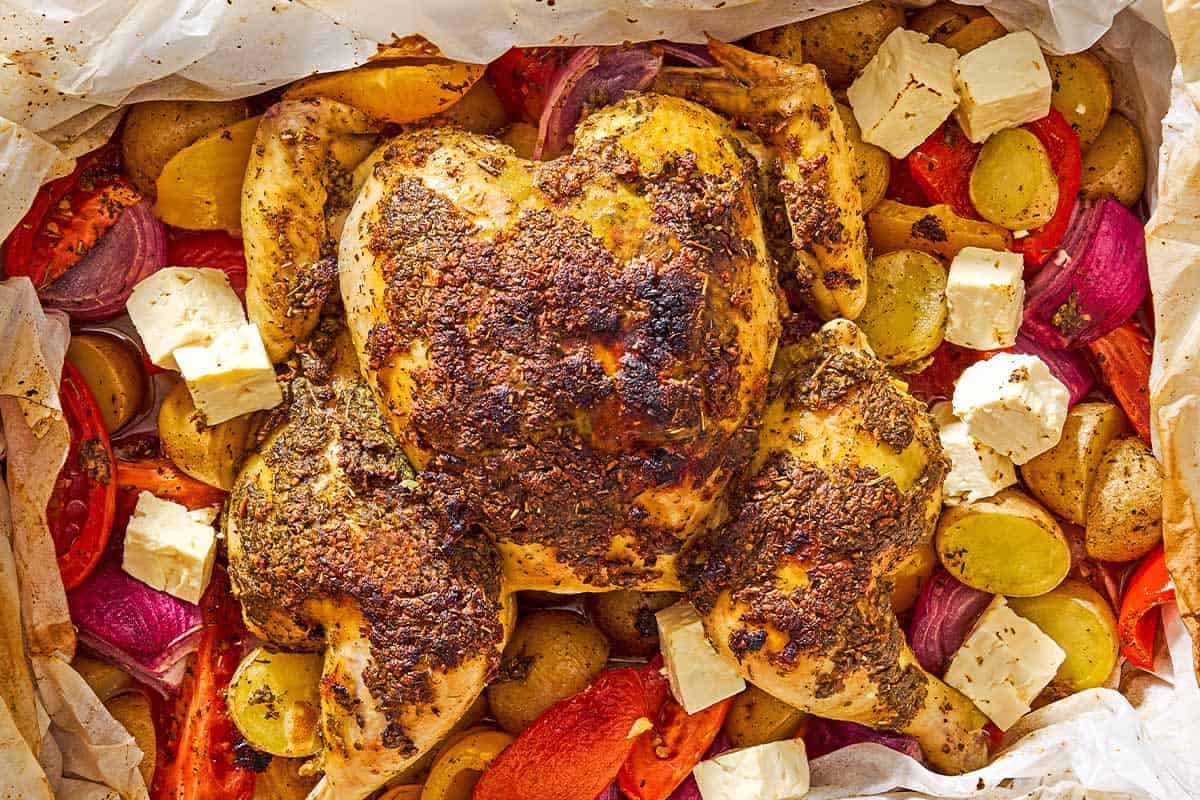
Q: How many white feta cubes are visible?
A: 11